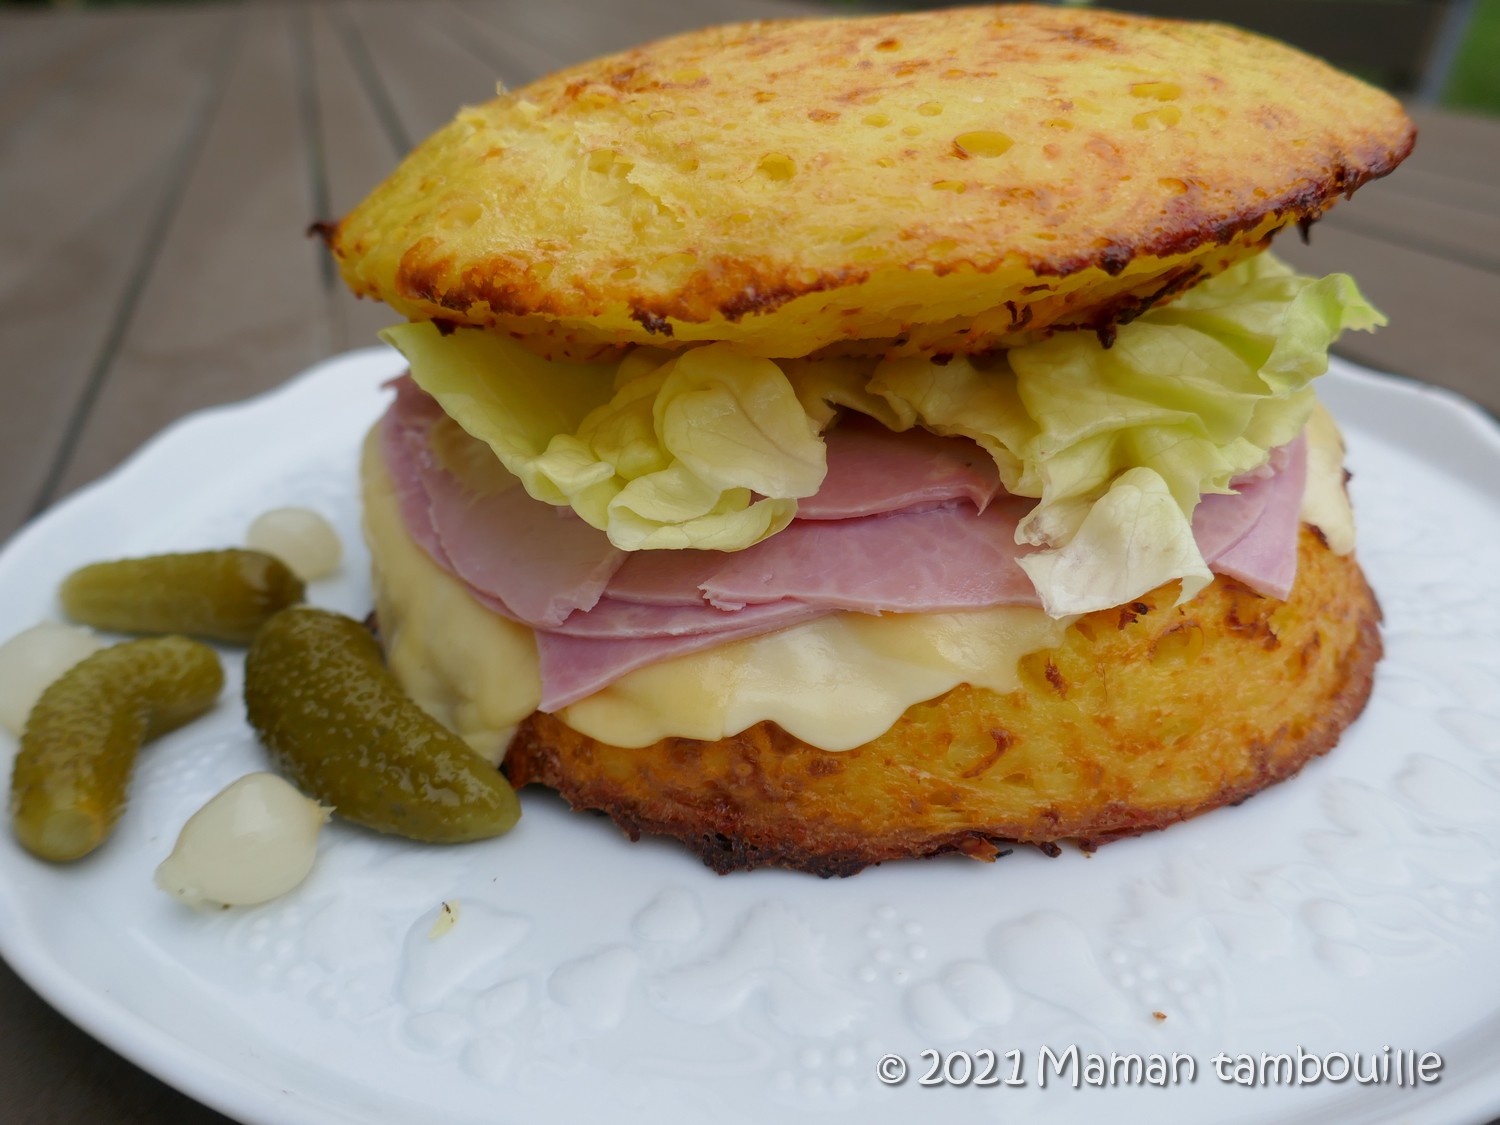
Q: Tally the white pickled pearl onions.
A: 3